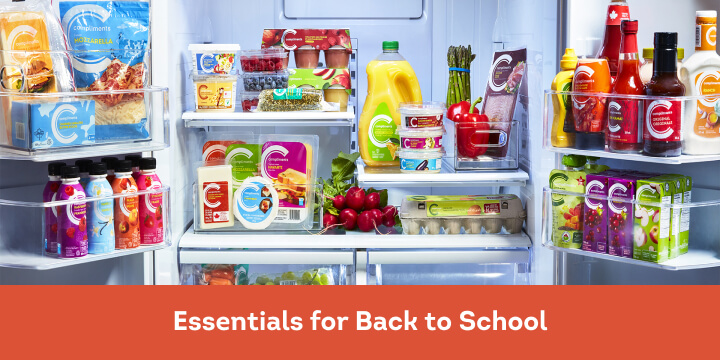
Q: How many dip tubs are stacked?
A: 3